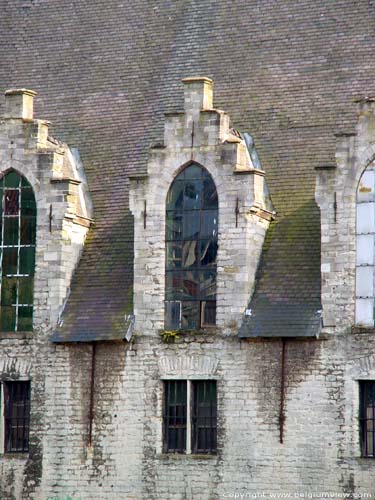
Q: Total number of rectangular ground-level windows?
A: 3